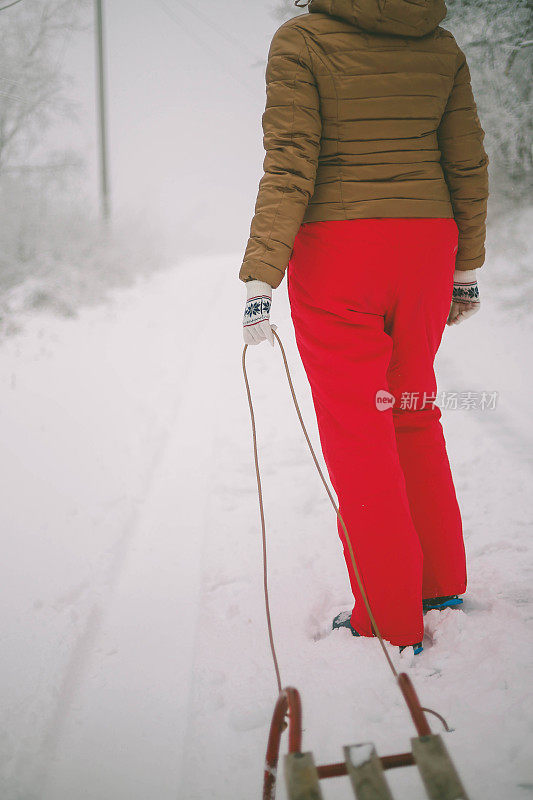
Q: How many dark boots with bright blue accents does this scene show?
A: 2